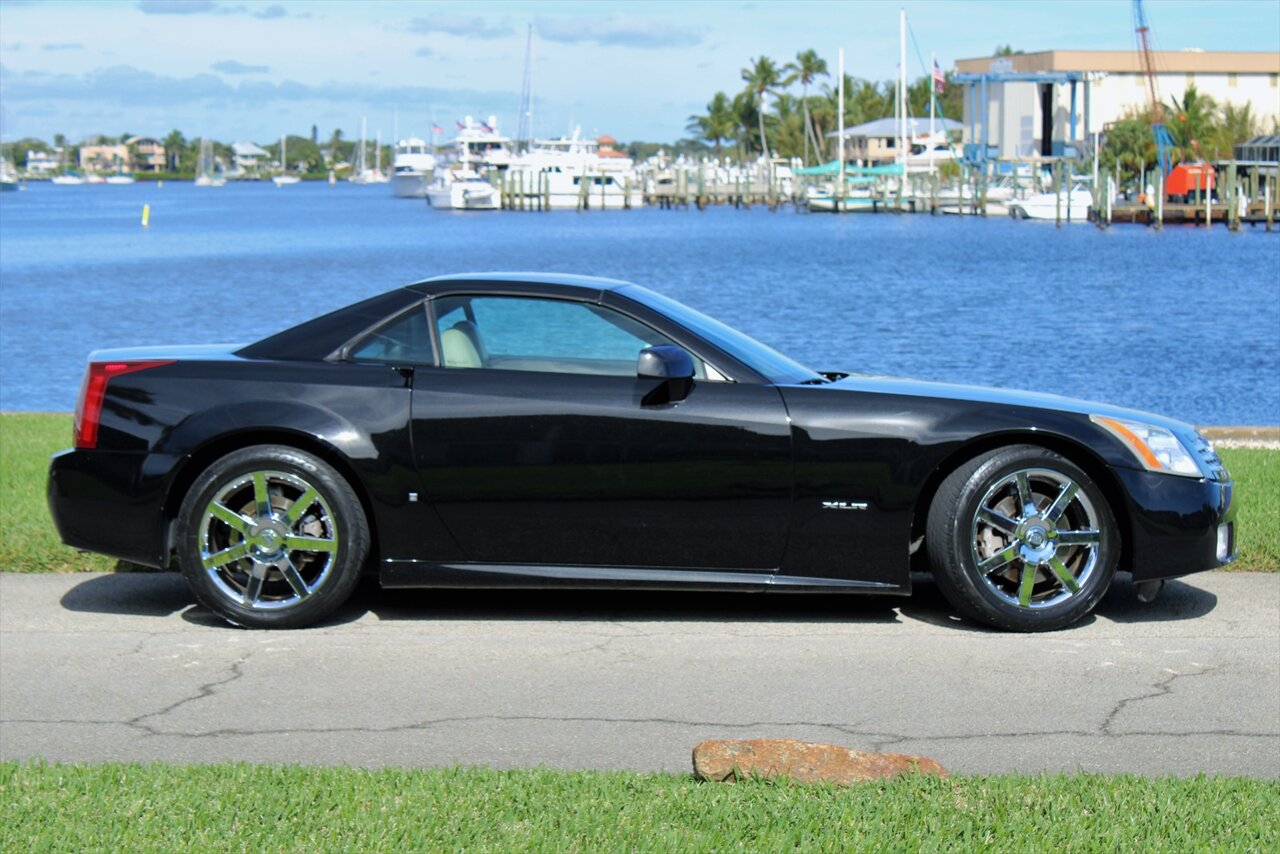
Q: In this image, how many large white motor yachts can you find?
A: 3